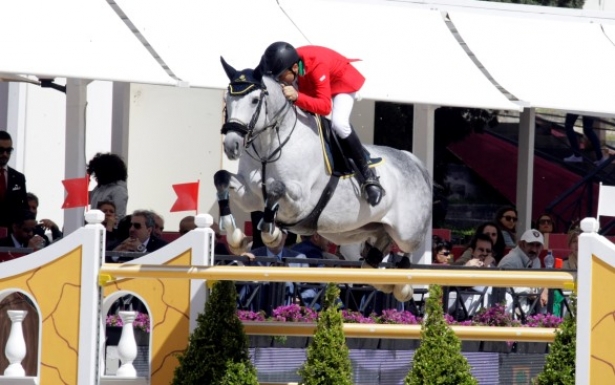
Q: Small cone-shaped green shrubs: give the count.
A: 4